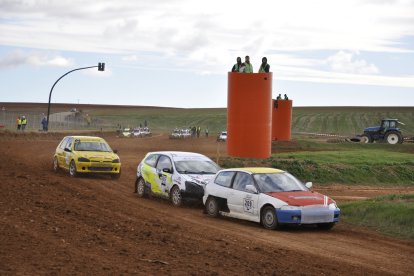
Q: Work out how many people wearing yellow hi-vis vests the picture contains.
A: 2